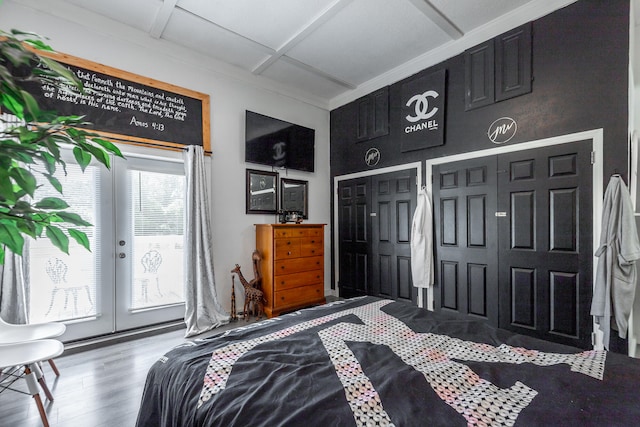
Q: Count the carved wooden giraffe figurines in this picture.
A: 3